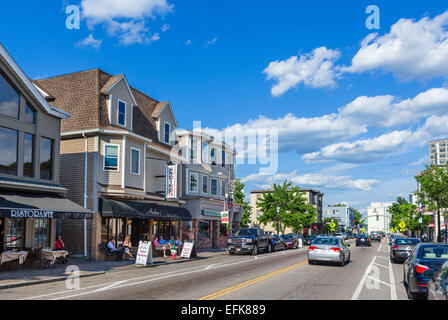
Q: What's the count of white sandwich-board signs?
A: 2